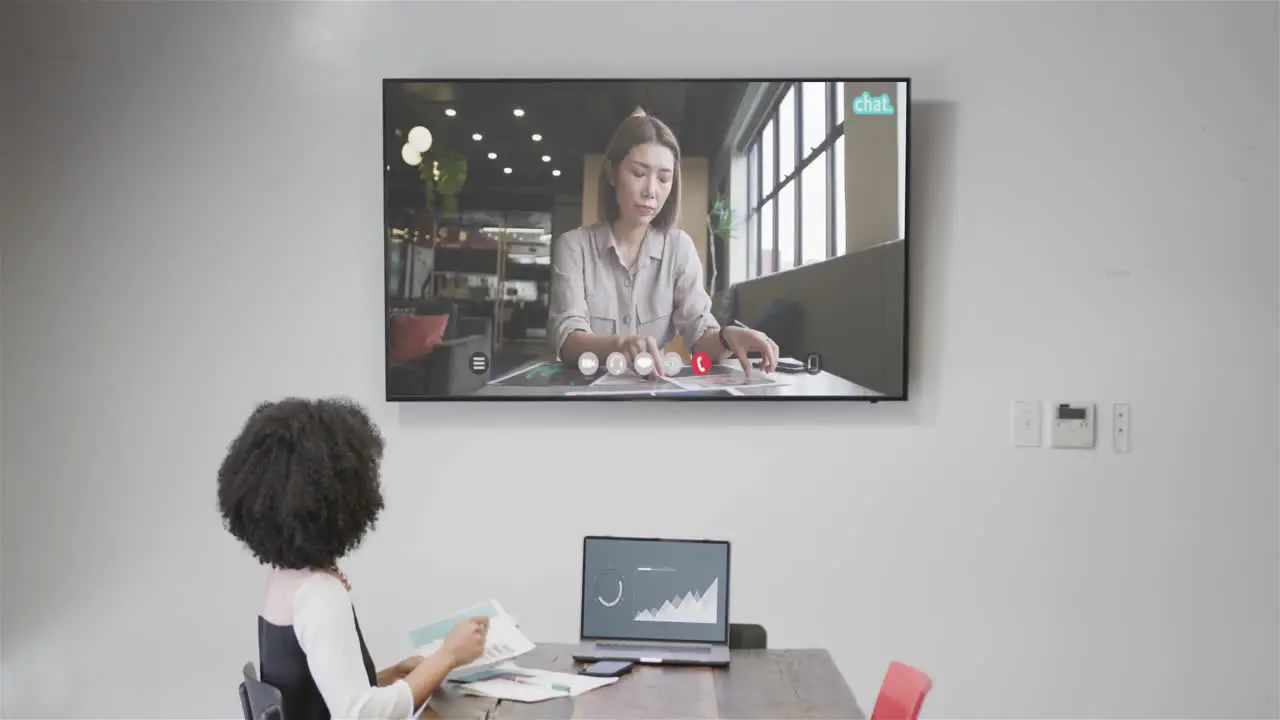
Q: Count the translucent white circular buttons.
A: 4